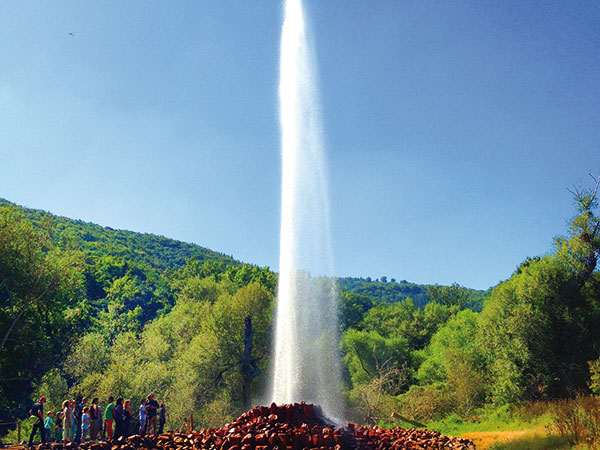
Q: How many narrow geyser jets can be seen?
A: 1